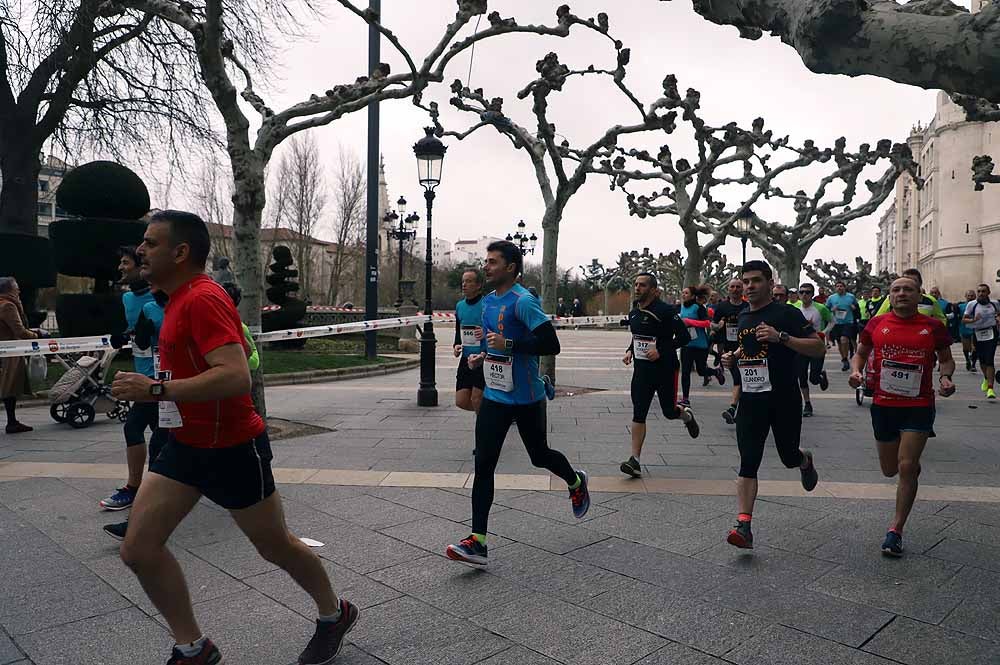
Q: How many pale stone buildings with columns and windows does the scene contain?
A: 1